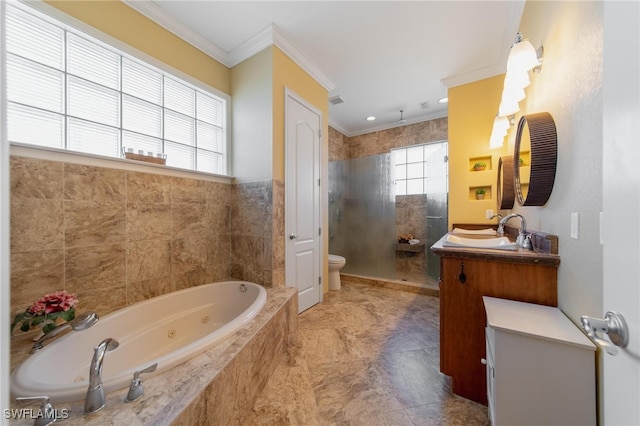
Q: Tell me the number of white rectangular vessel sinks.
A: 2